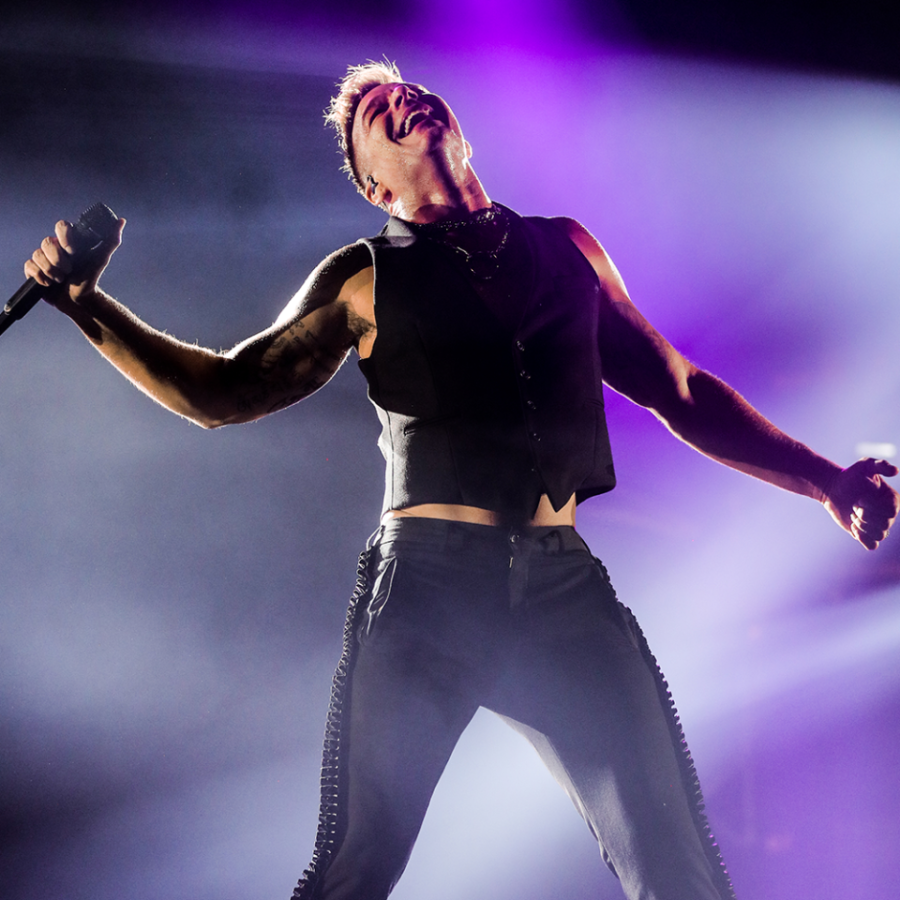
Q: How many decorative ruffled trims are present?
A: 2